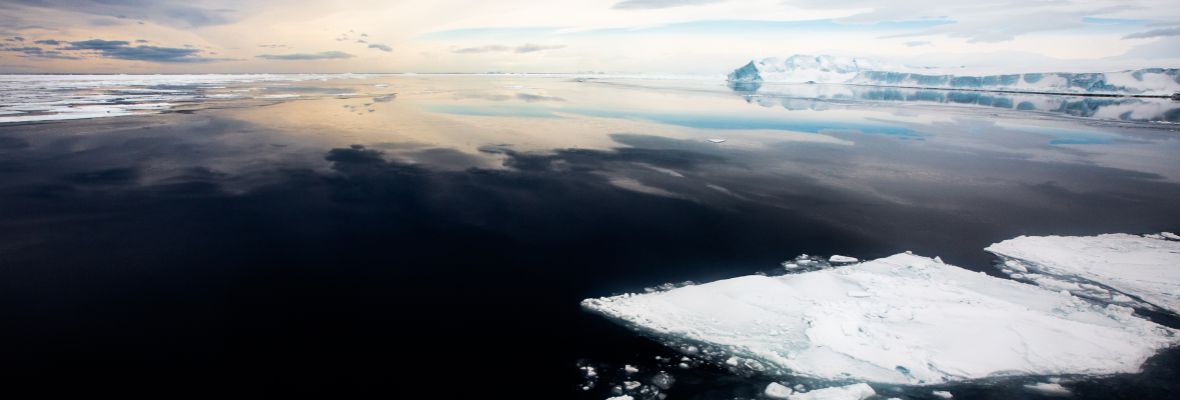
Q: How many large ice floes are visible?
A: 2